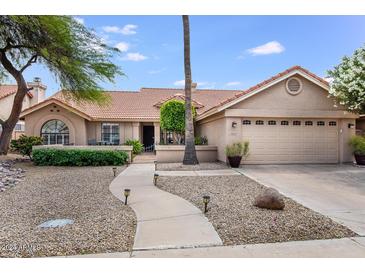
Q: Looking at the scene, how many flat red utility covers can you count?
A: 0